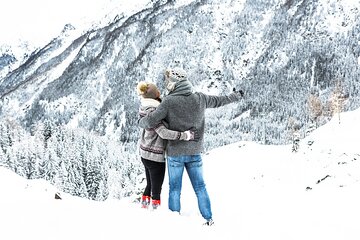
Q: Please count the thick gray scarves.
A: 1